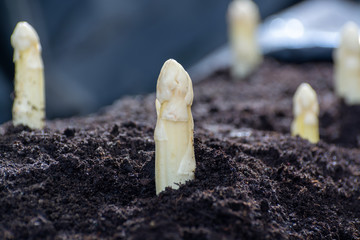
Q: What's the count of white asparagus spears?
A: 5